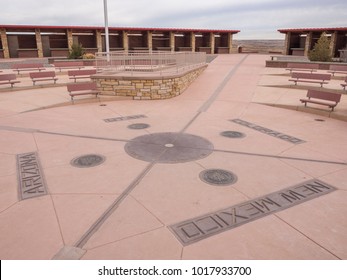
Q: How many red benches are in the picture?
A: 11